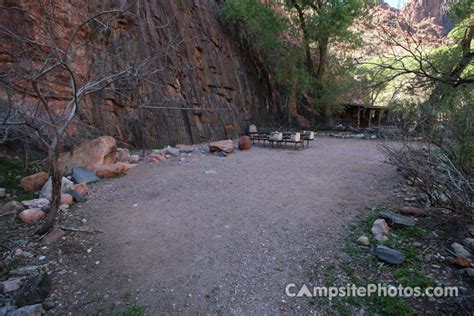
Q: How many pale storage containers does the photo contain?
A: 4